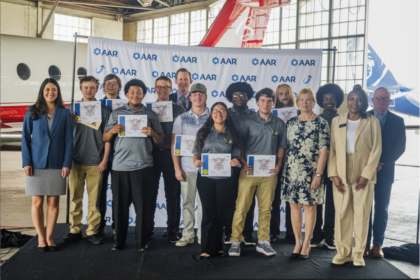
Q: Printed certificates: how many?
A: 8